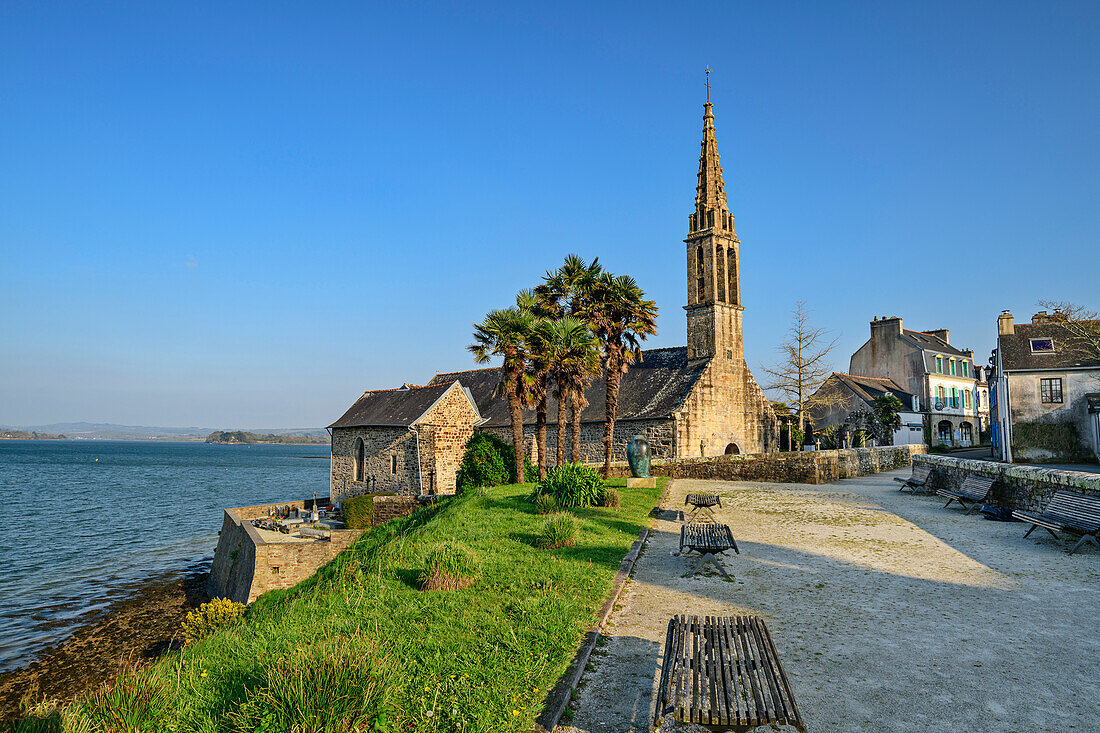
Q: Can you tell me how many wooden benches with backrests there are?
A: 3